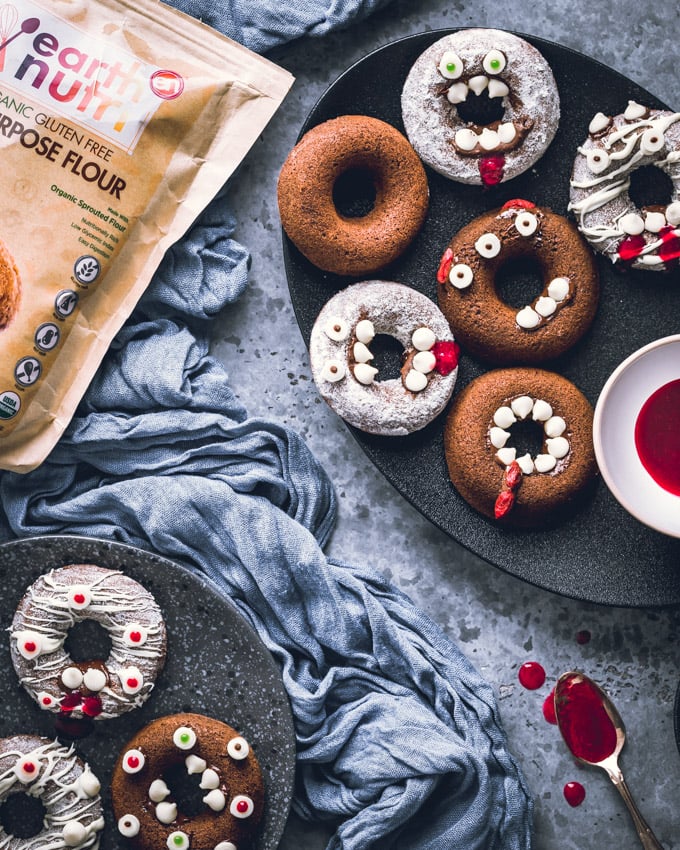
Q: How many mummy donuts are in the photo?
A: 3